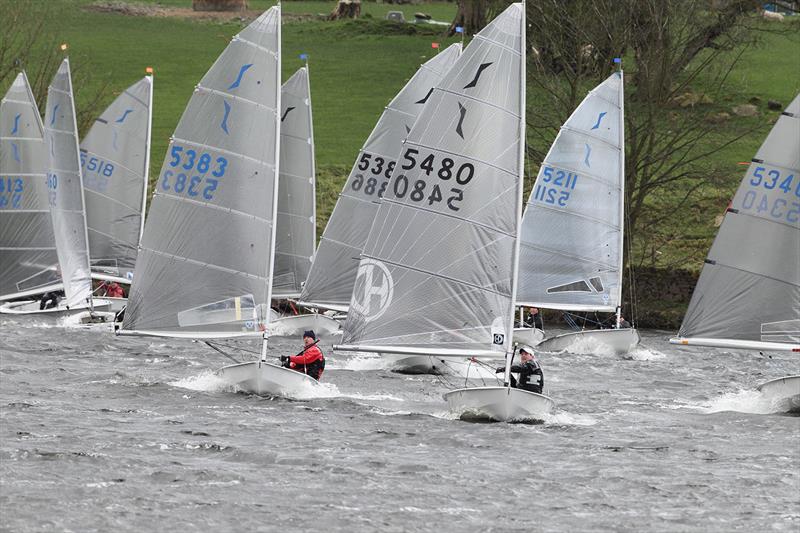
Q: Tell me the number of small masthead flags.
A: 6